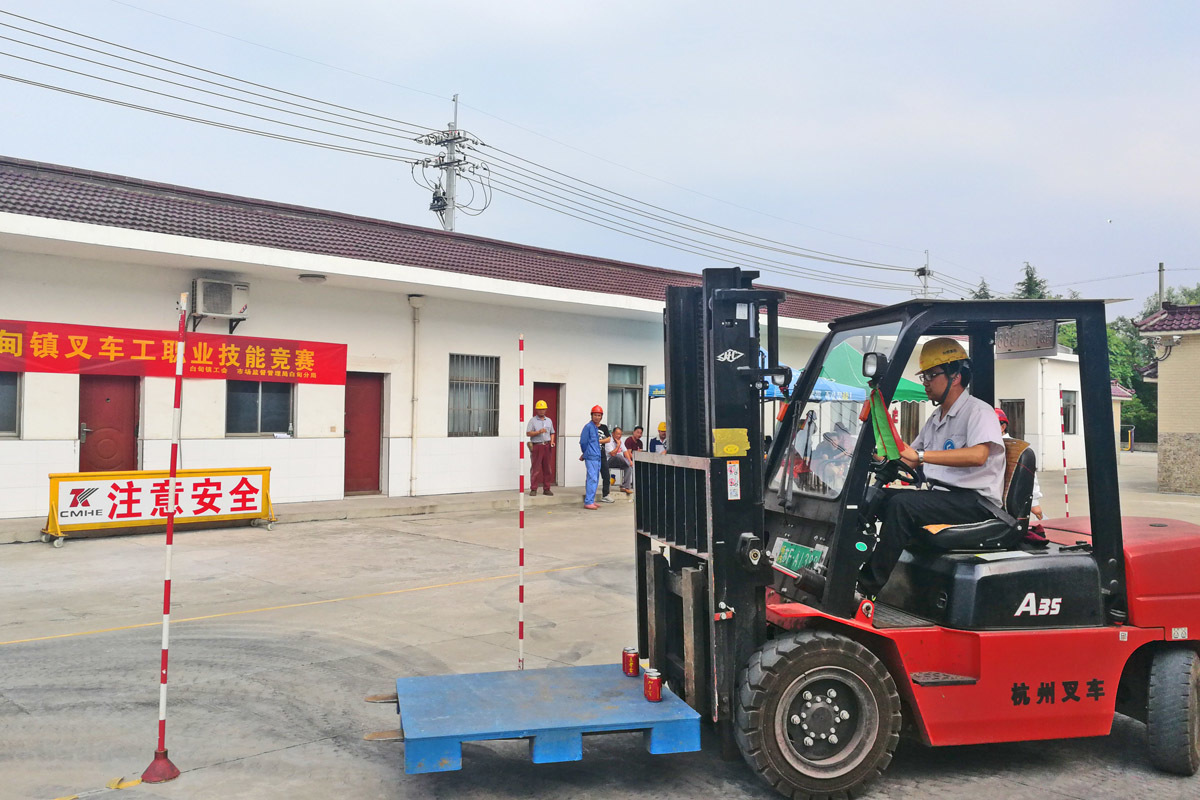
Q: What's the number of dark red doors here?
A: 3